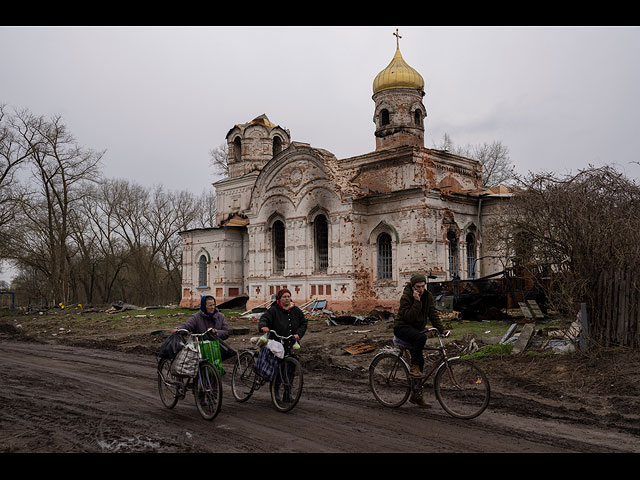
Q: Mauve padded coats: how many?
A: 1